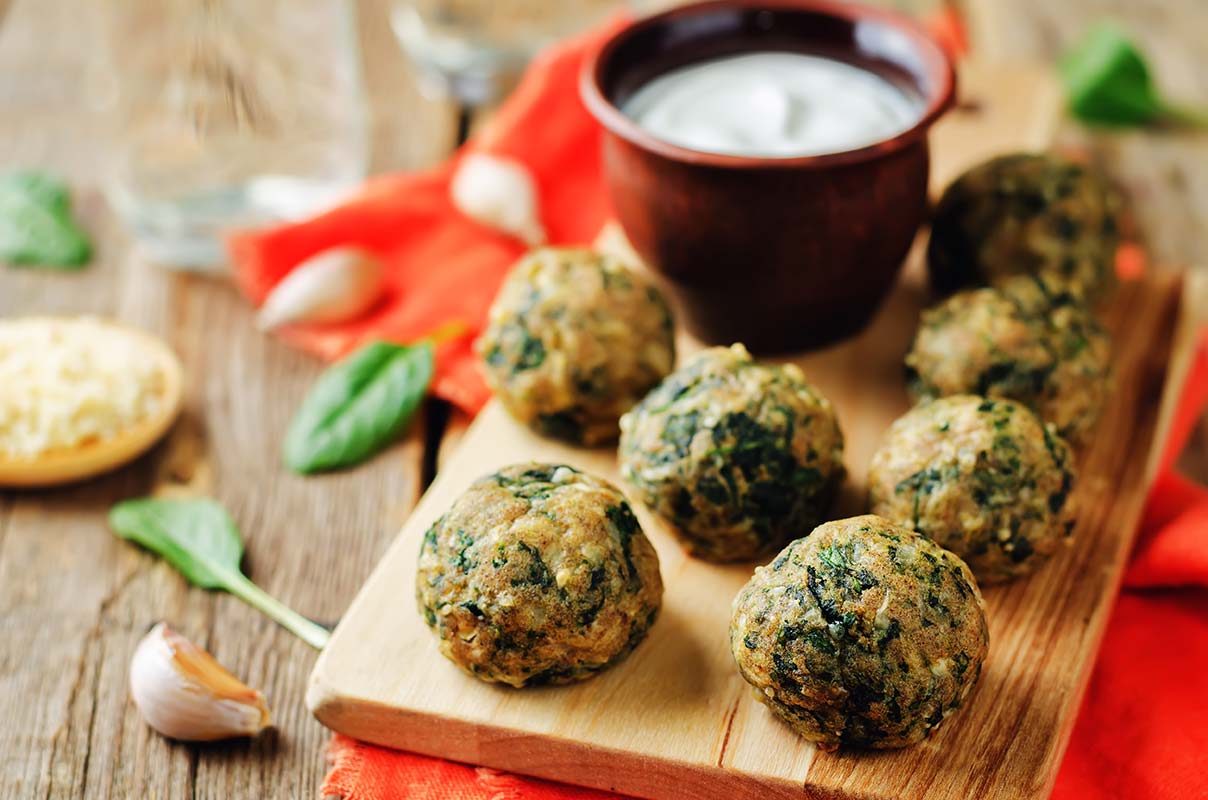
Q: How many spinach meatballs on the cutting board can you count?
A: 7